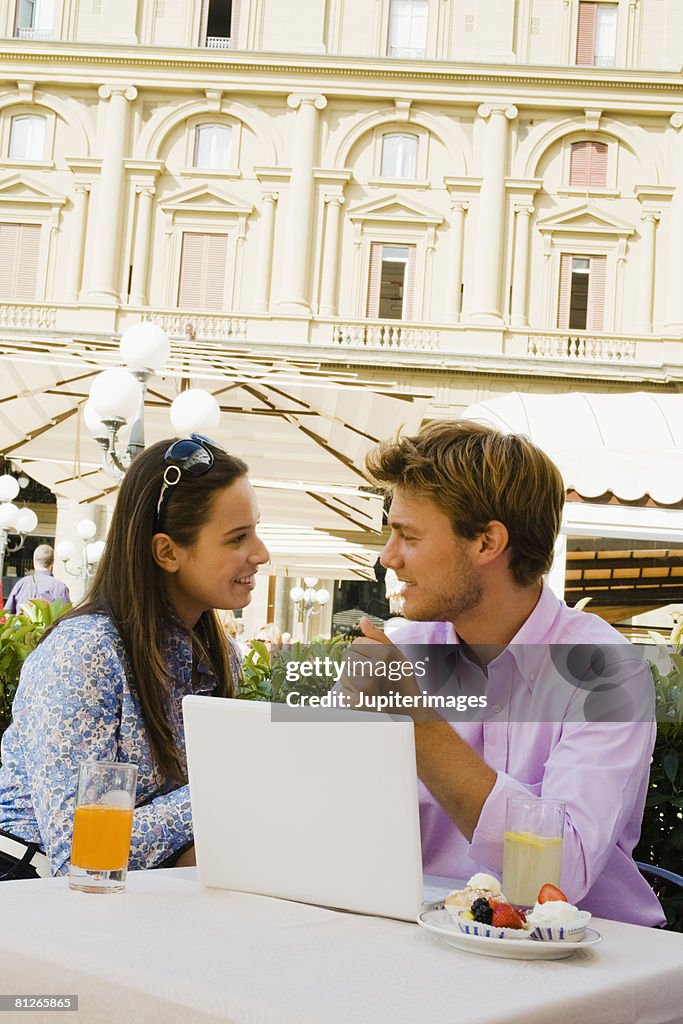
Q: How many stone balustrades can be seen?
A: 4